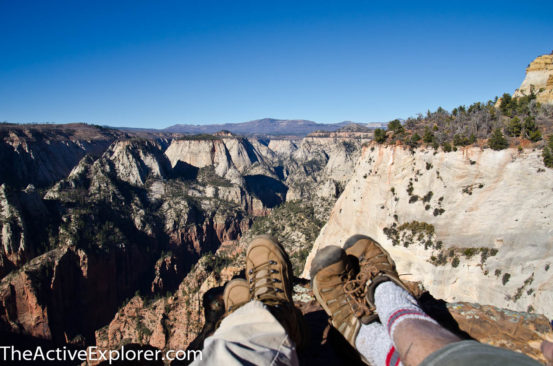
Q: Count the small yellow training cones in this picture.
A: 0